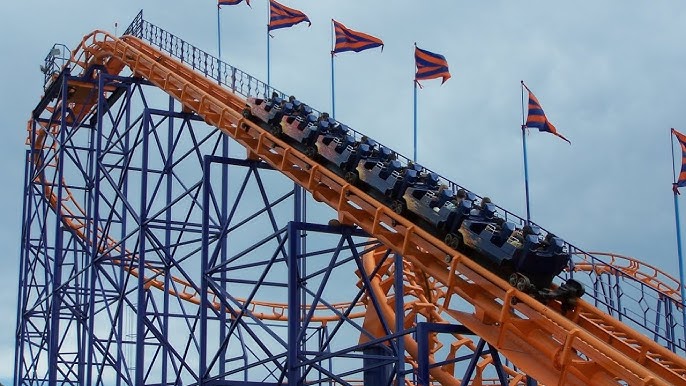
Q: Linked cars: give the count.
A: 6